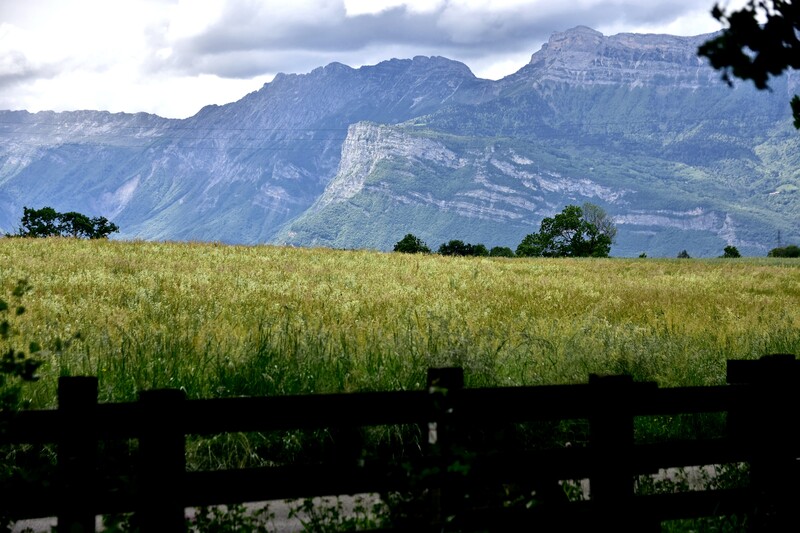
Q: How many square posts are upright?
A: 5